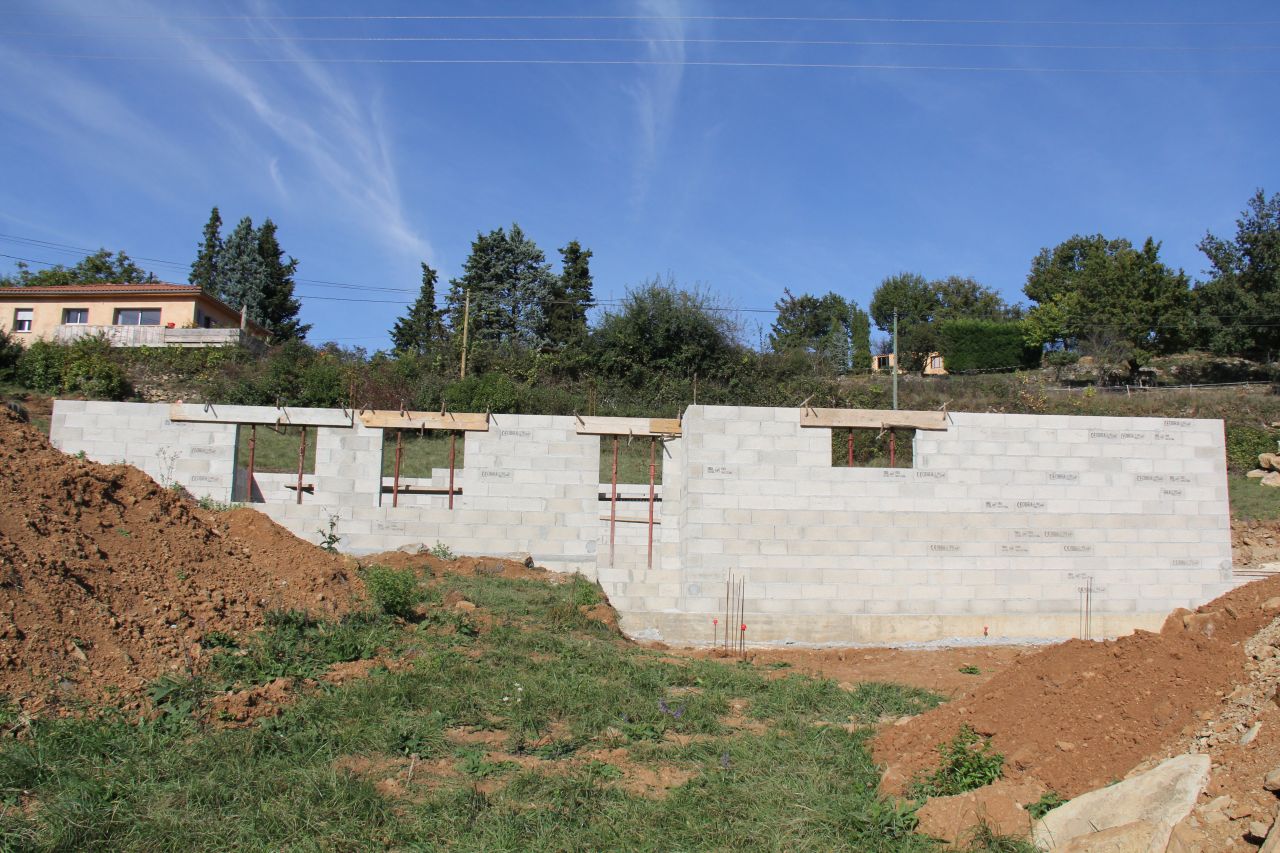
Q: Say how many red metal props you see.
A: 8